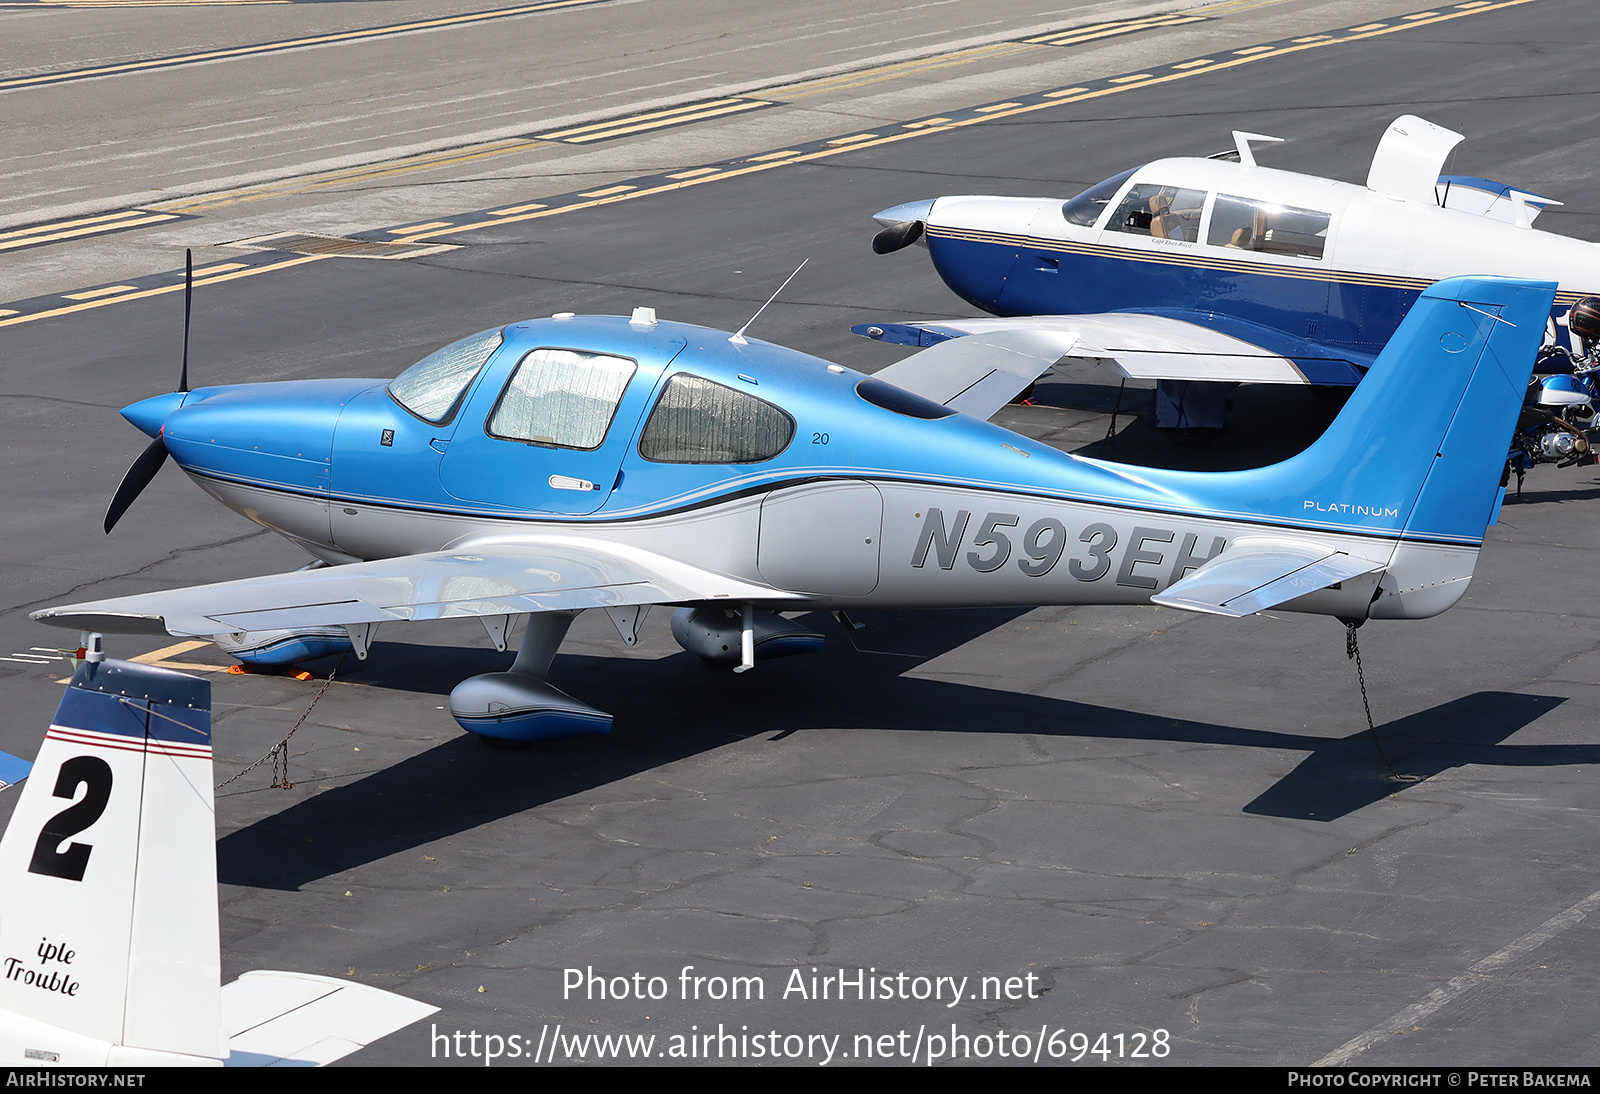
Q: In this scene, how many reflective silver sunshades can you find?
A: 3